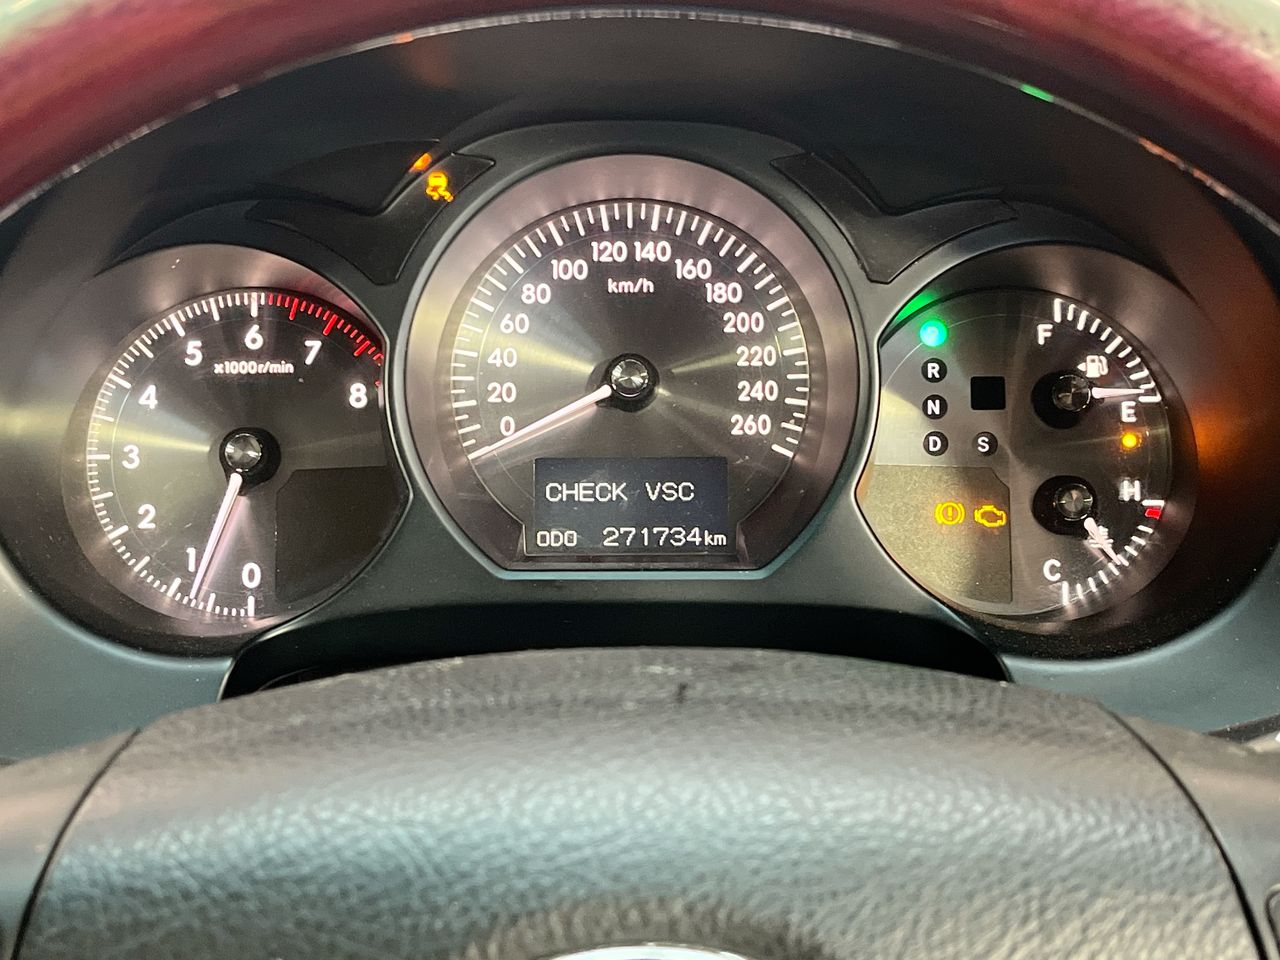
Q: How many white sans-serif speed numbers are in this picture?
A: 14